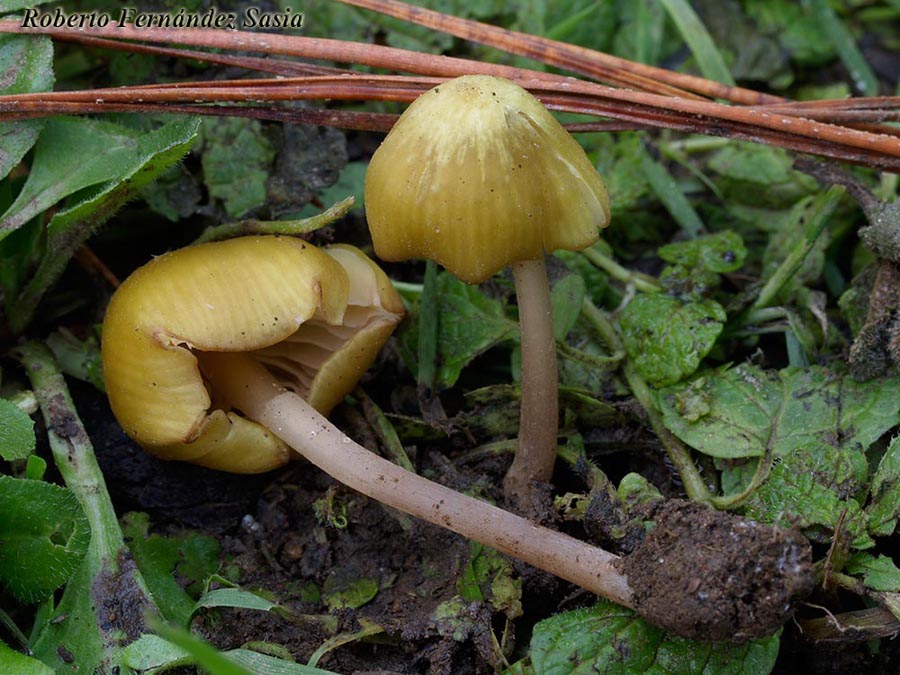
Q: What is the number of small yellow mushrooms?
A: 2